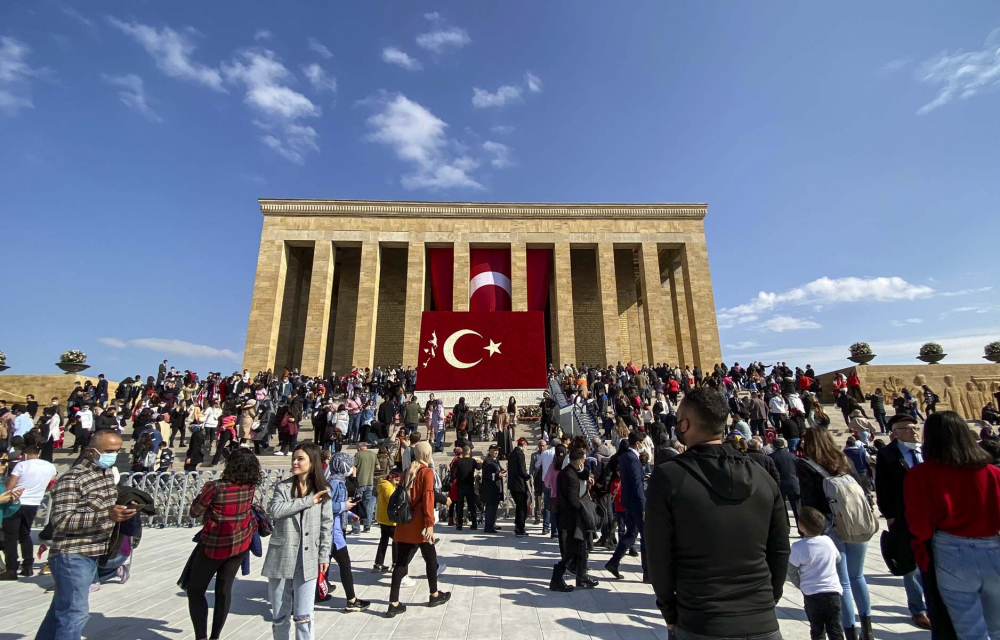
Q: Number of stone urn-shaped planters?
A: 5